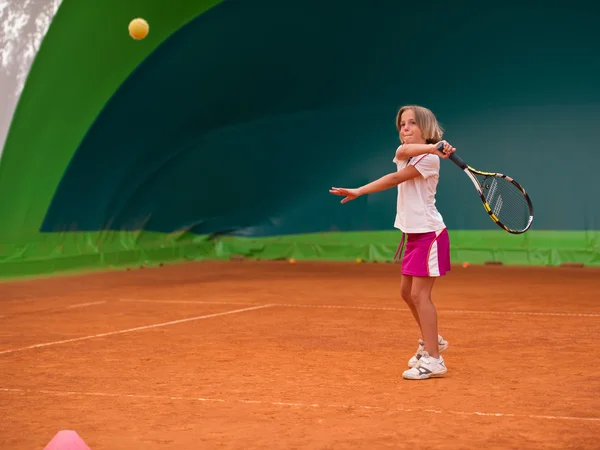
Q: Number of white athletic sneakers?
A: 2